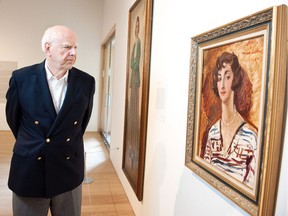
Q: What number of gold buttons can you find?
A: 6